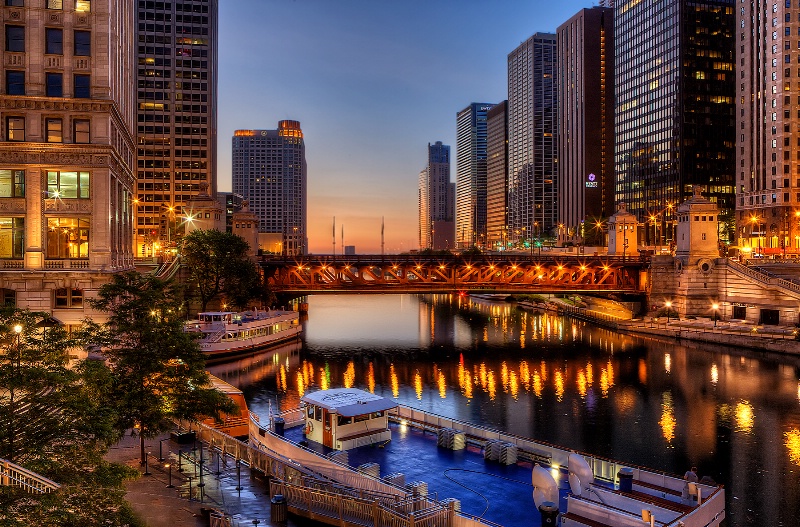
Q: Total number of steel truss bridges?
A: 1